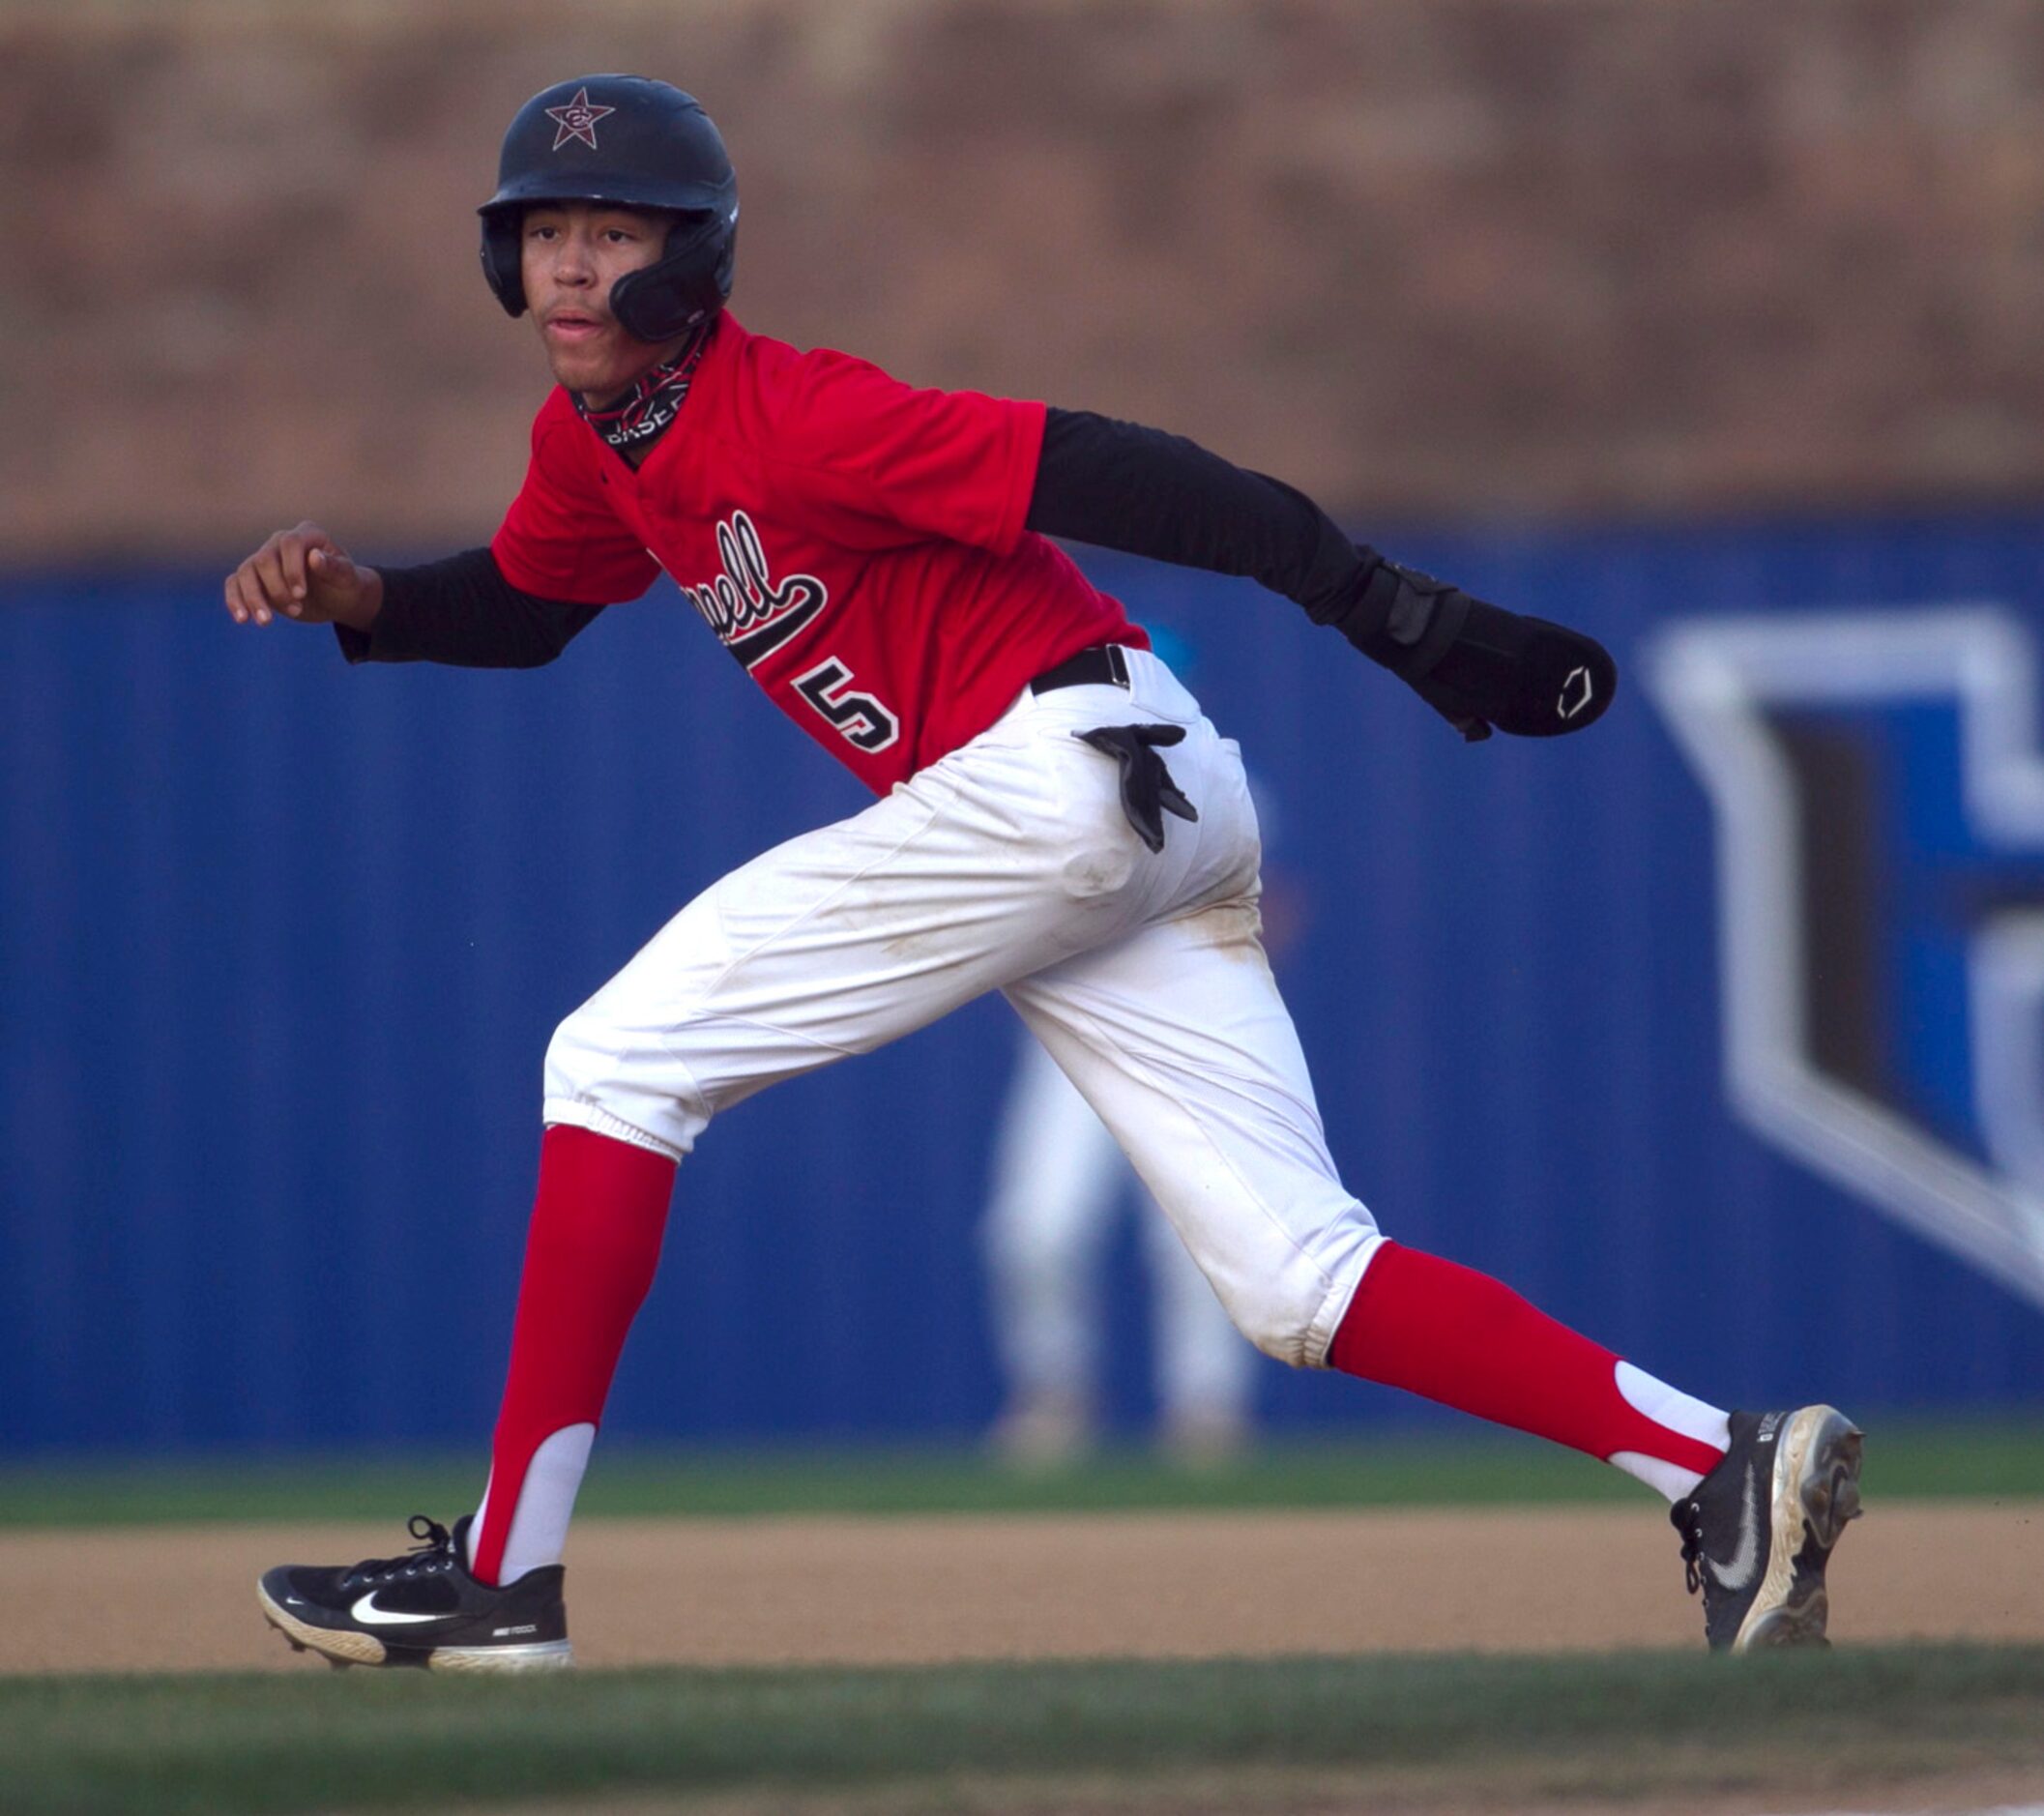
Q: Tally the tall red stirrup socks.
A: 2